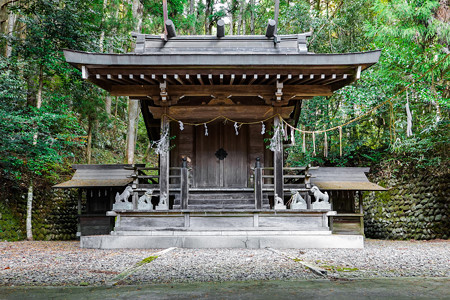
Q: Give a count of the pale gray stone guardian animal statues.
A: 6